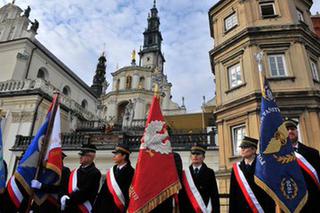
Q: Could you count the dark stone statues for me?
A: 2